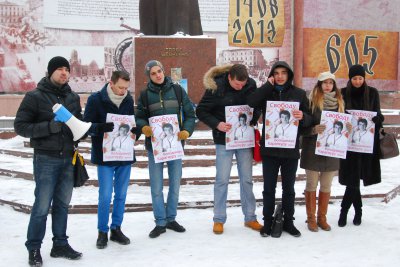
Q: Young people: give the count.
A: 7